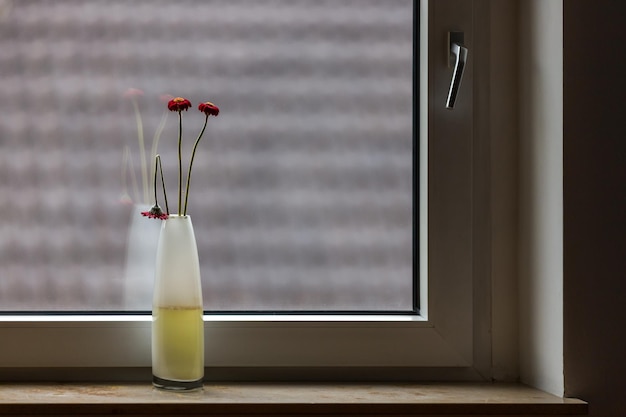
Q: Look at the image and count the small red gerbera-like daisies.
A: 3